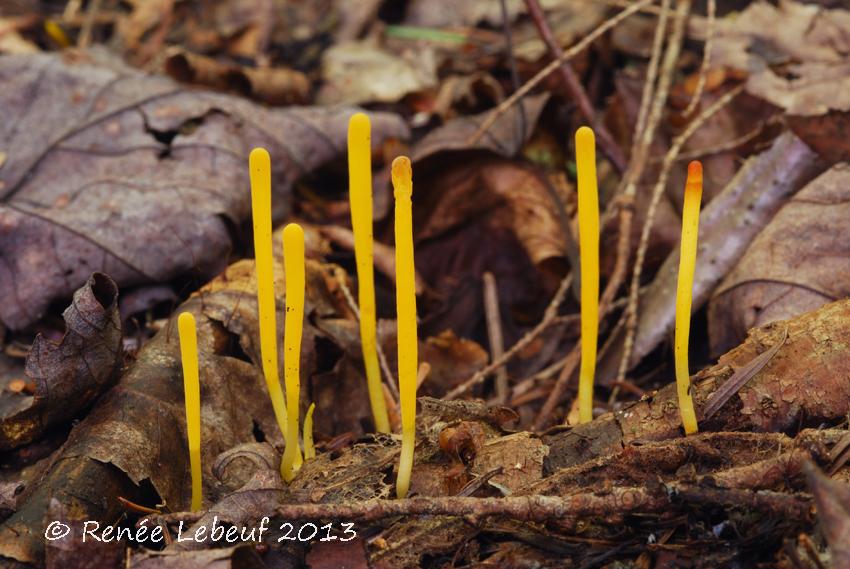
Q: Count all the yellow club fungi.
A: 8